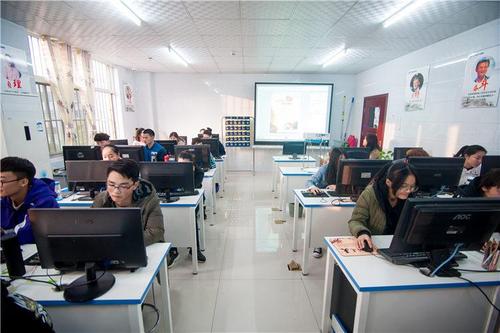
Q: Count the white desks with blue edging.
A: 8